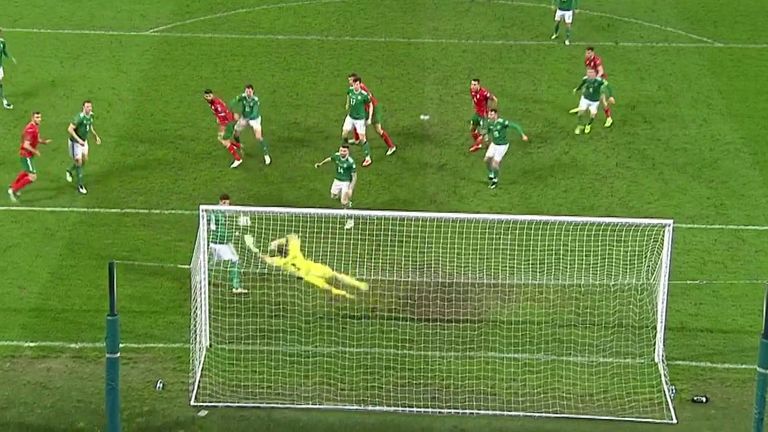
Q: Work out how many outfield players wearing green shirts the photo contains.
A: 9